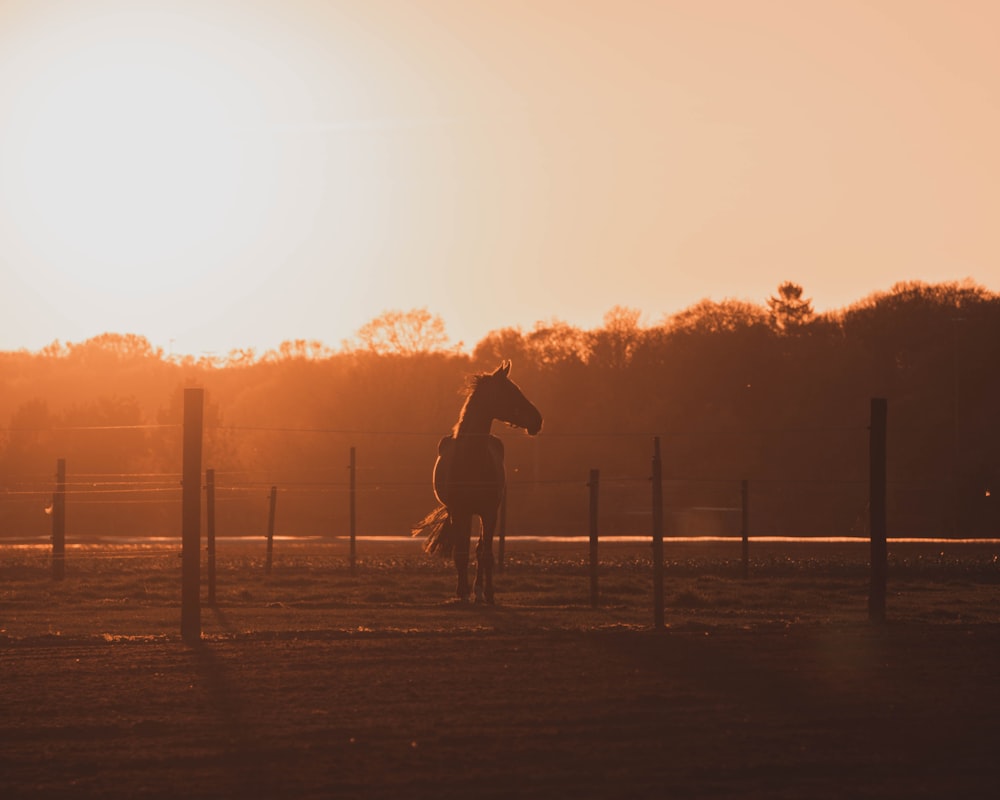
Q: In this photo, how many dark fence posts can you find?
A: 10